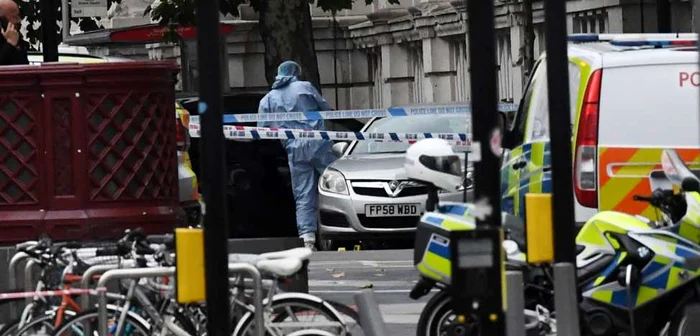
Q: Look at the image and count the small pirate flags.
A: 0